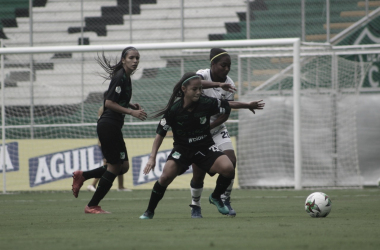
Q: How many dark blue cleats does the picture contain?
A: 2